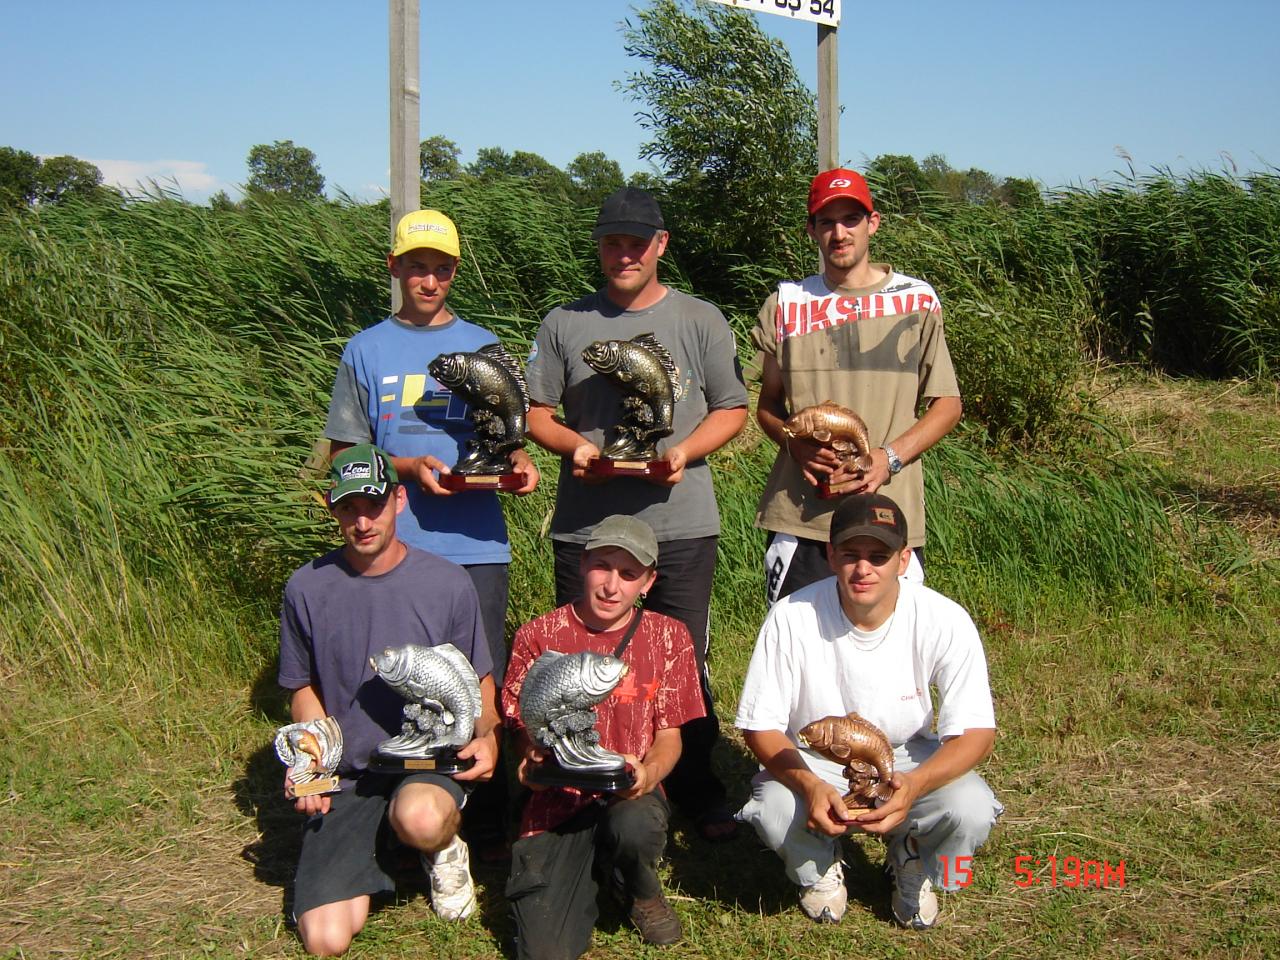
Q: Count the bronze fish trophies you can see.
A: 2